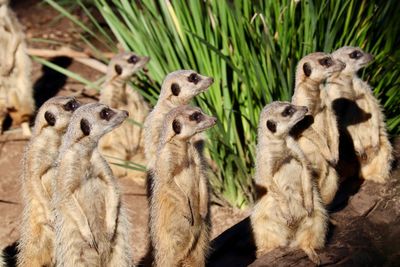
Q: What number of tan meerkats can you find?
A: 9